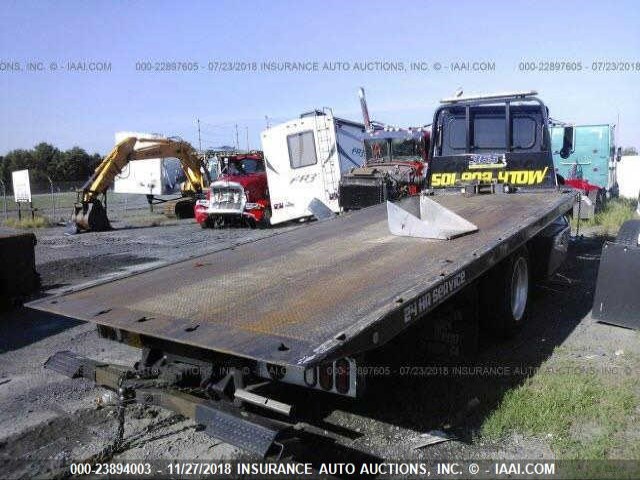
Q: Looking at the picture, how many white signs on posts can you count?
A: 1